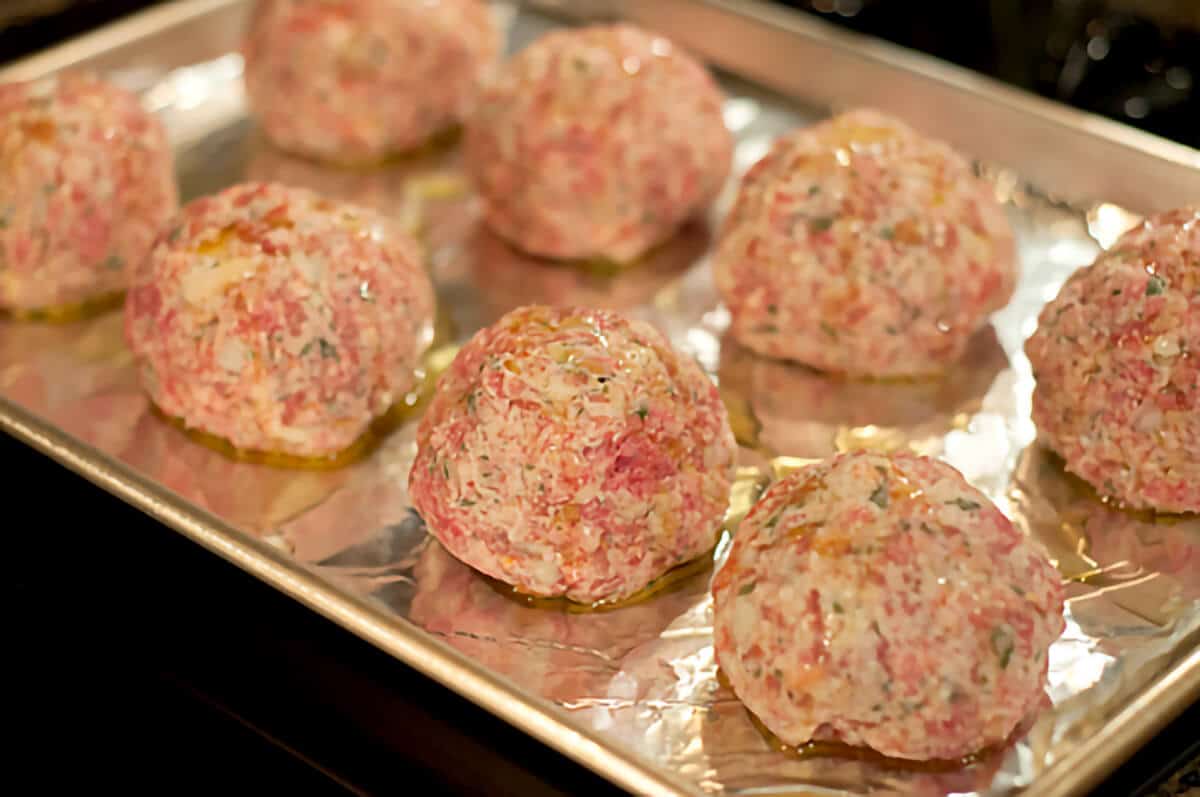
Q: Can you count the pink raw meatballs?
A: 8